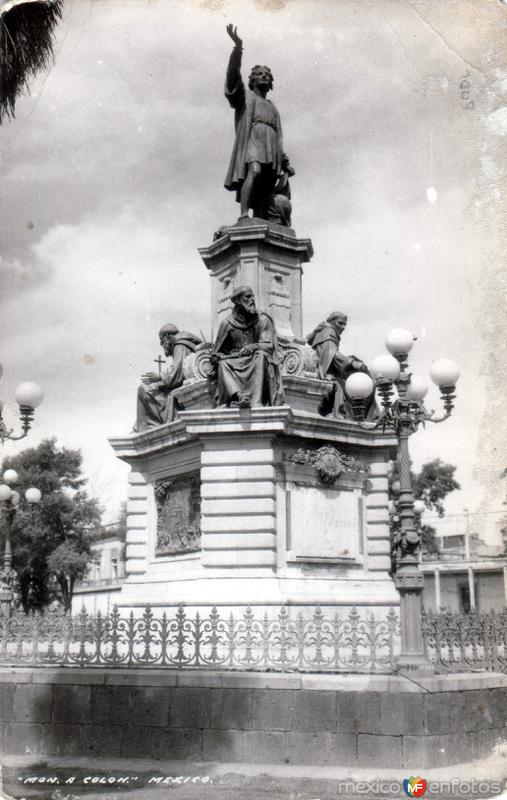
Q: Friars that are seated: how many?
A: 3